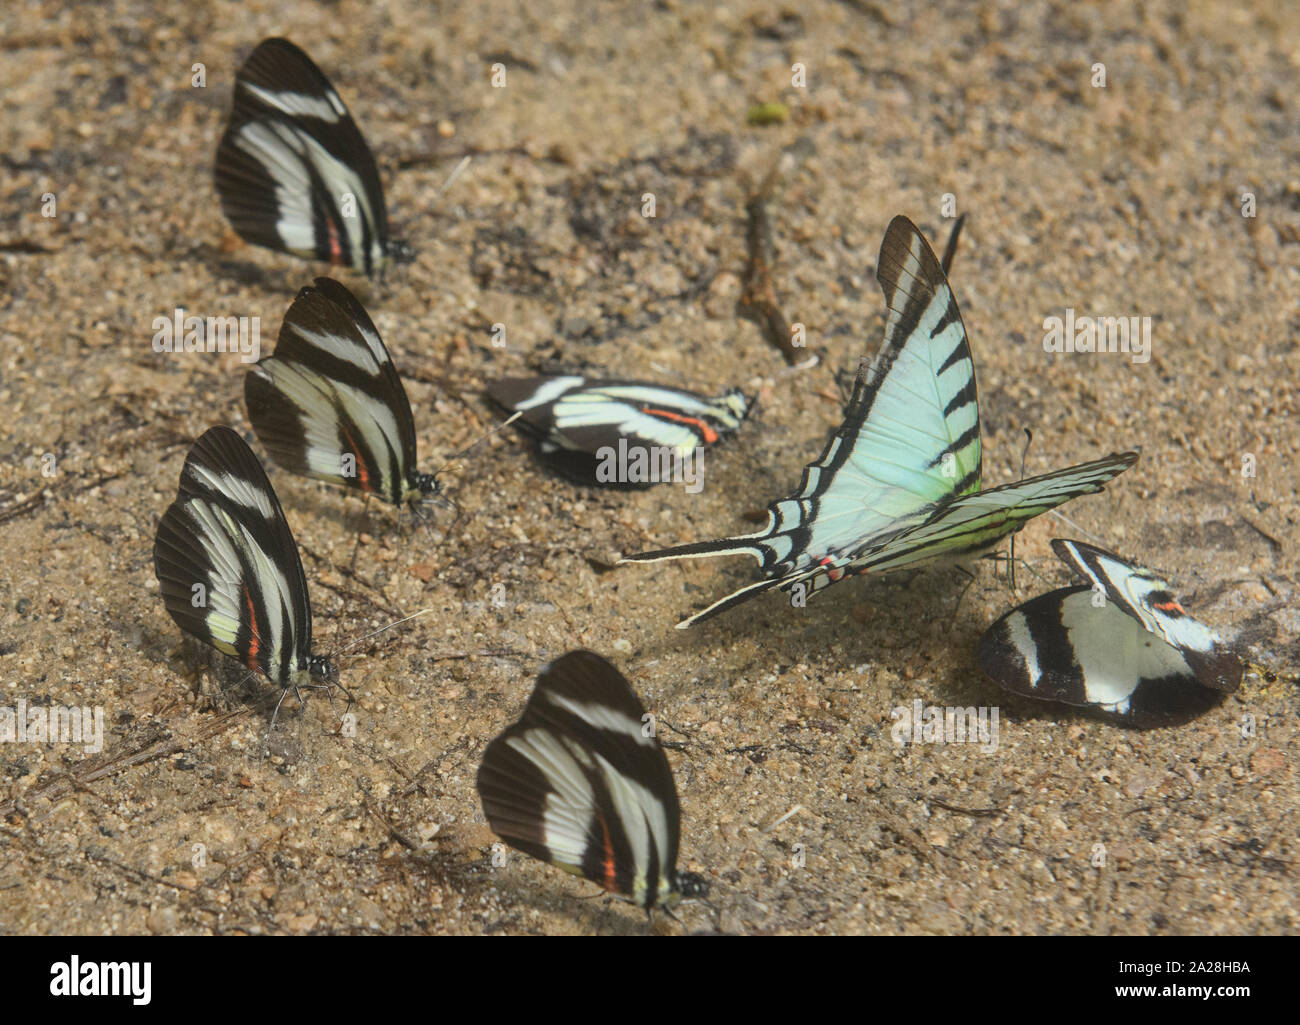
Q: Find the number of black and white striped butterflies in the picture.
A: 6